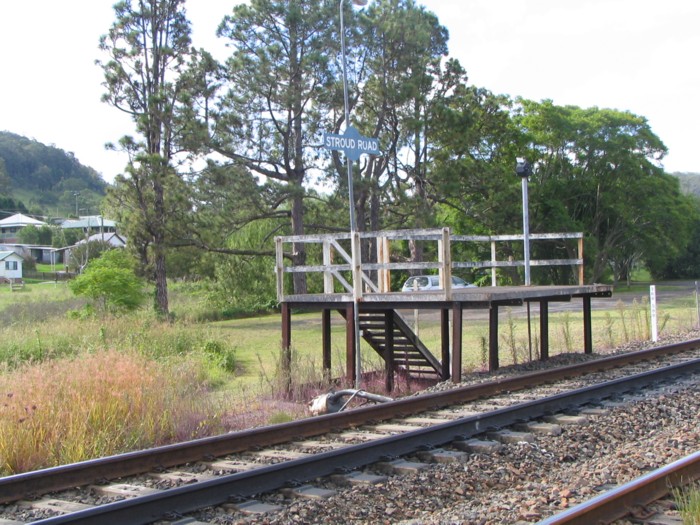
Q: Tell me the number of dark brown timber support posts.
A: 9